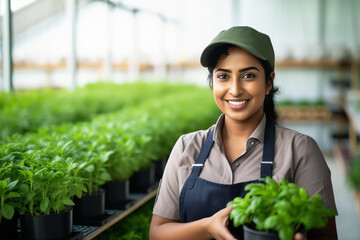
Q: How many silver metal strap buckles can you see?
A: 2